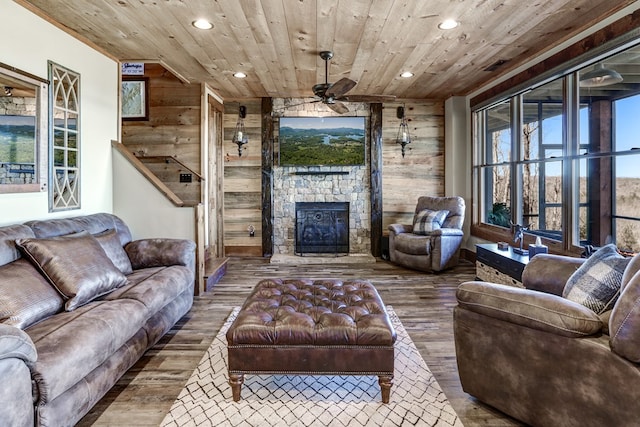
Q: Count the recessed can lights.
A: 4